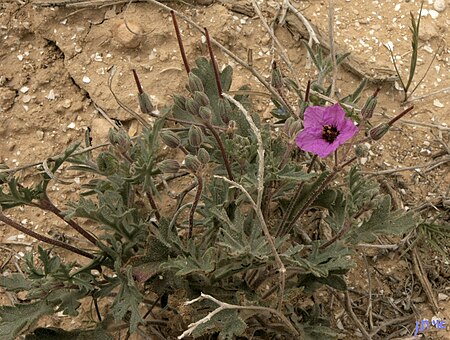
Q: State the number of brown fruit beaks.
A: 7